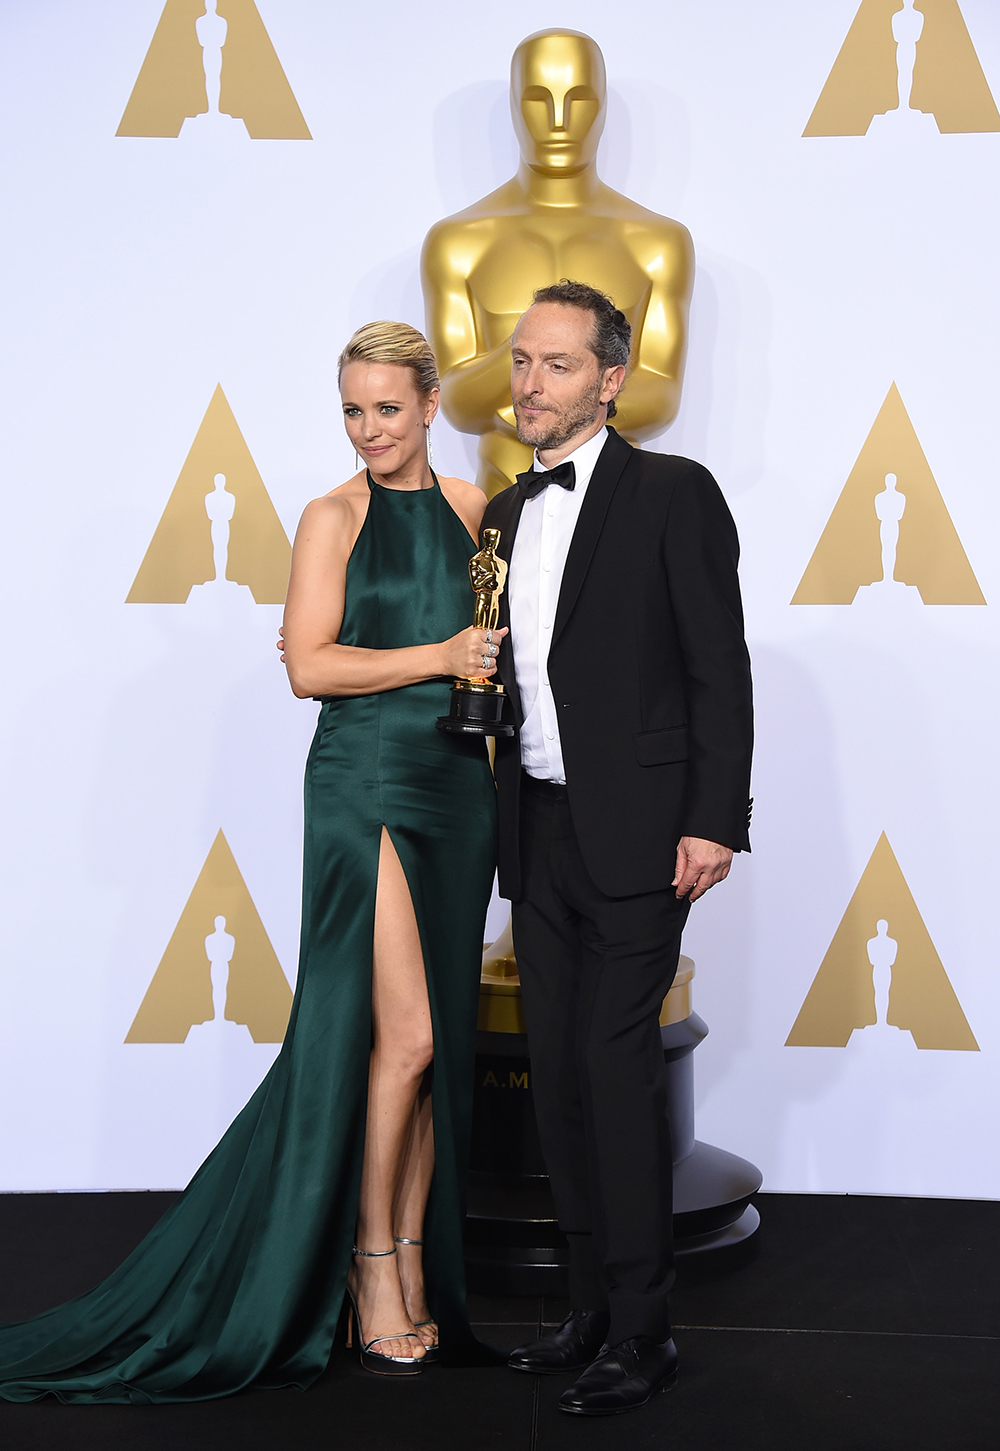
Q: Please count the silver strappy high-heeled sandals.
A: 2